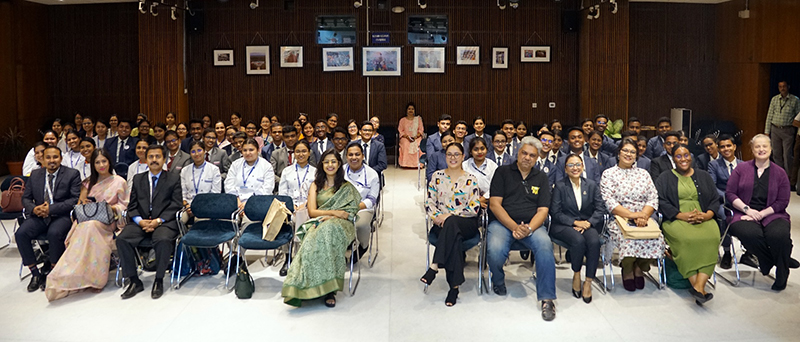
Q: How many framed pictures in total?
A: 9